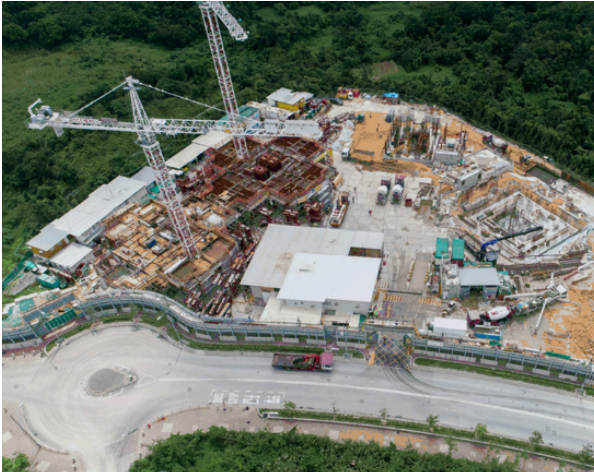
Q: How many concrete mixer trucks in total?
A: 4